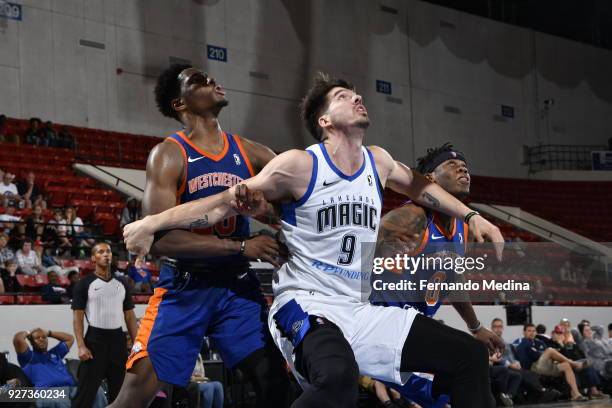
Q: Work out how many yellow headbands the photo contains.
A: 0